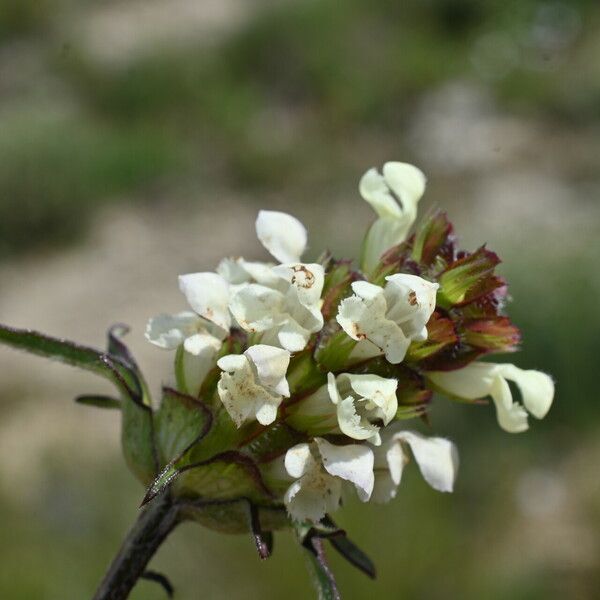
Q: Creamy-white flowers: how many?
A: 10